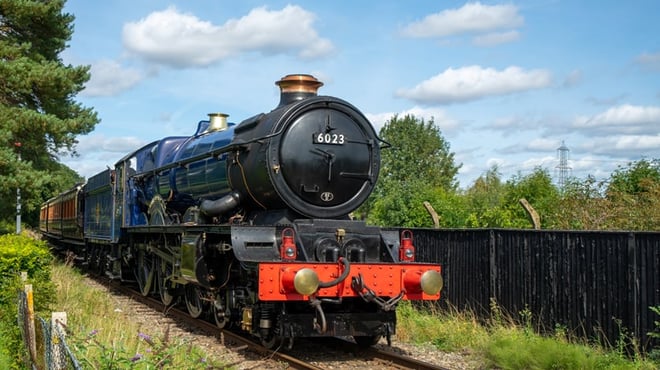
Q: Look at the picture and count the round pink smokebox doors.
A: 0